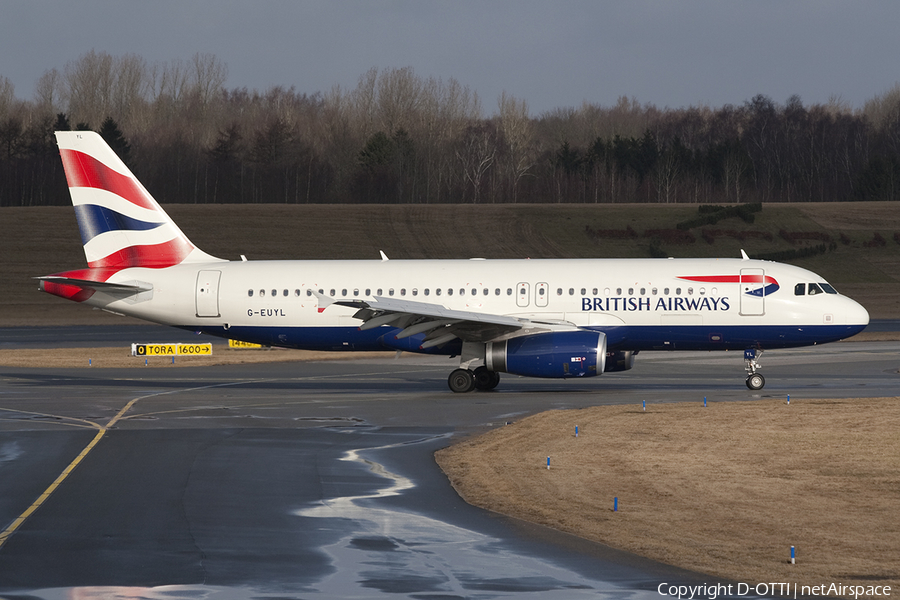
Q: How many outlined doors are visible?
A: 4